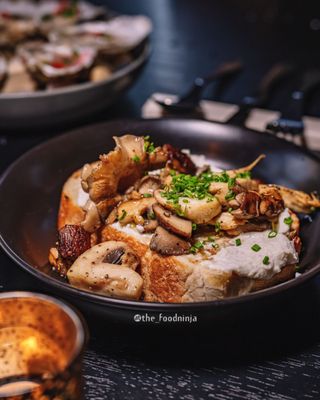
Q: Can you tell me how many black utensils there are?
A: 3